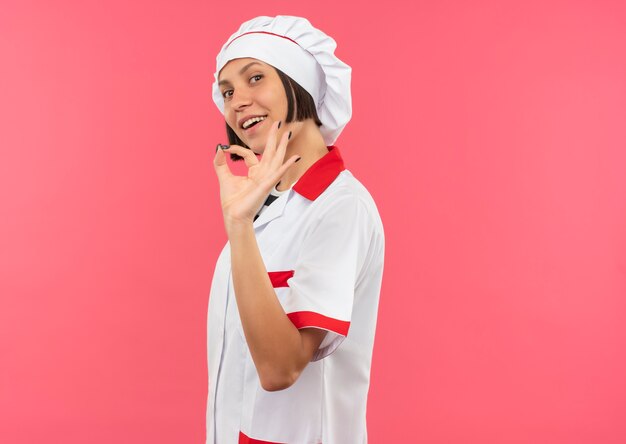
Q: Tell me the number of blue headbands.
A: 0